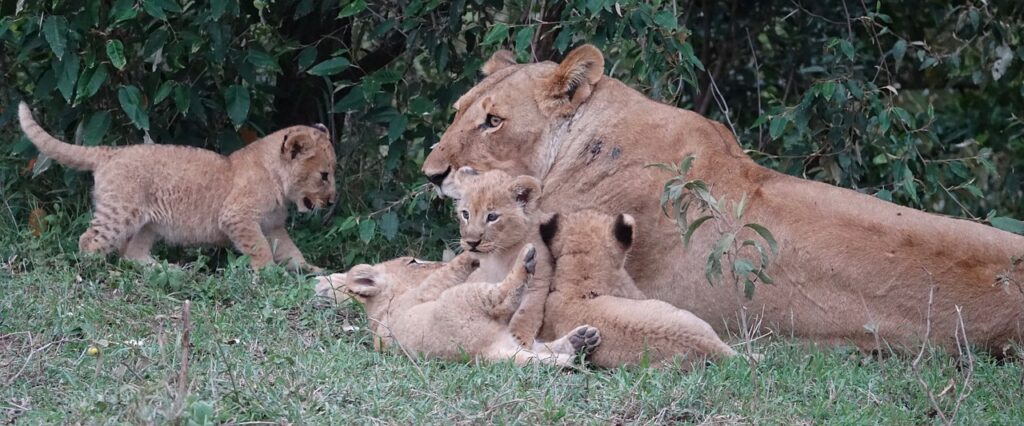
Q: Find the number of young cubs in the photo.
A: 4